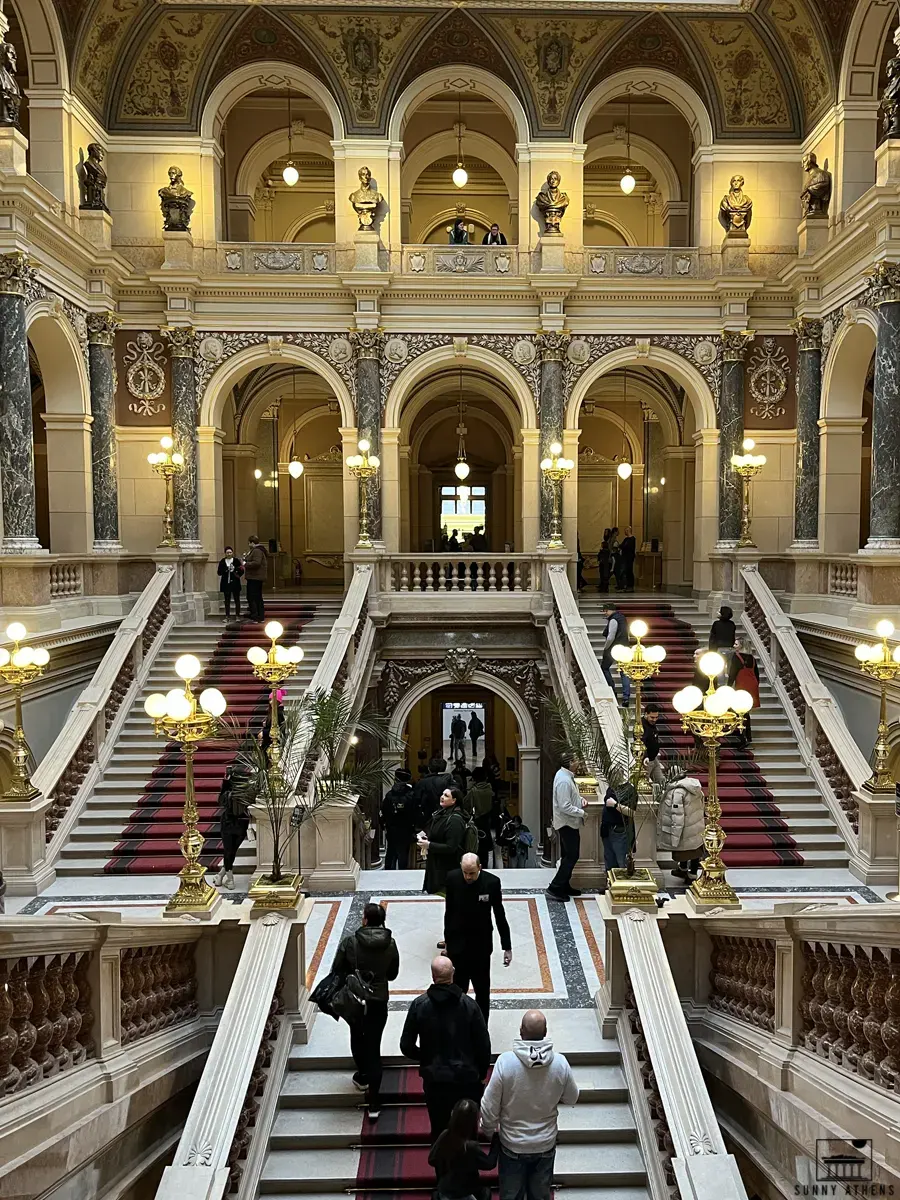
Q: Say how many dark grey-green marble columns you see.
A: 8